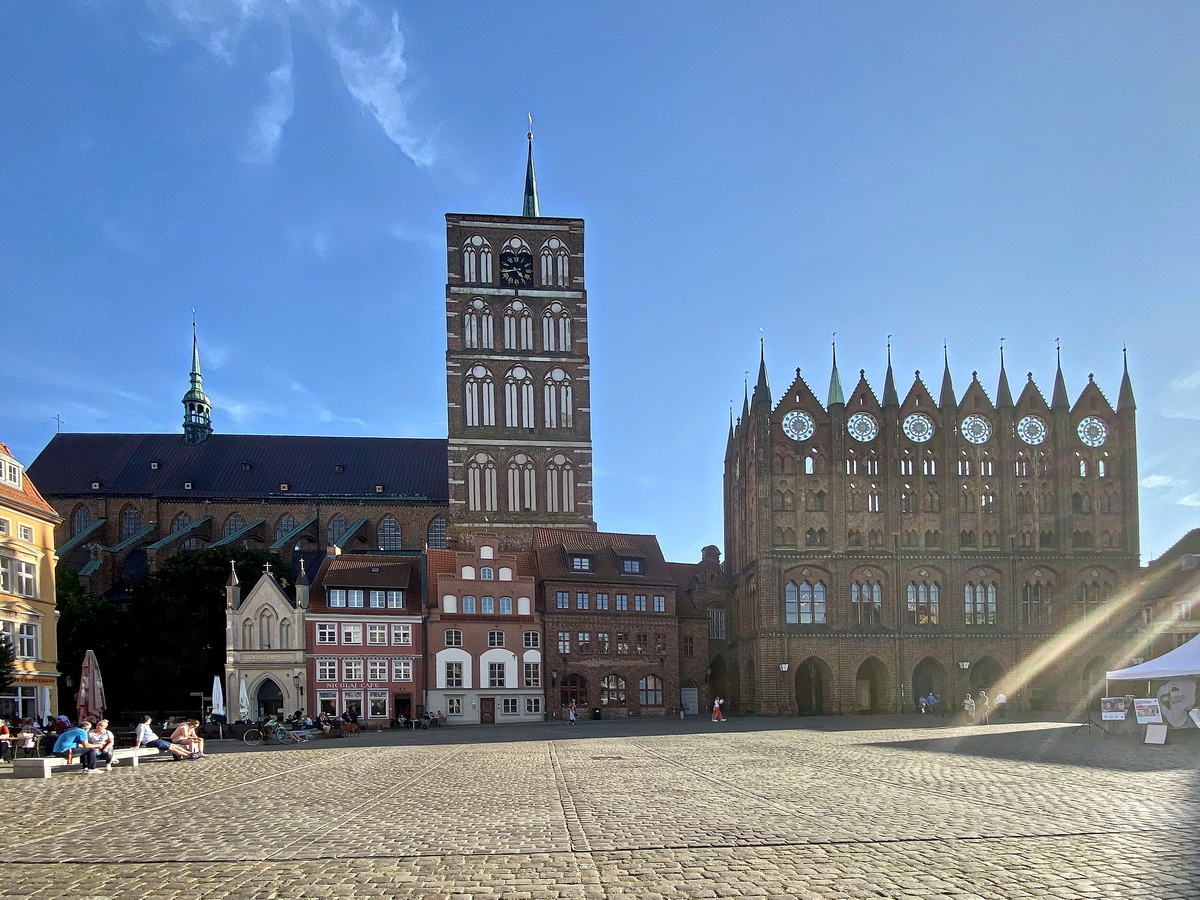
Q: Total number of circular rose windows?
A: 6